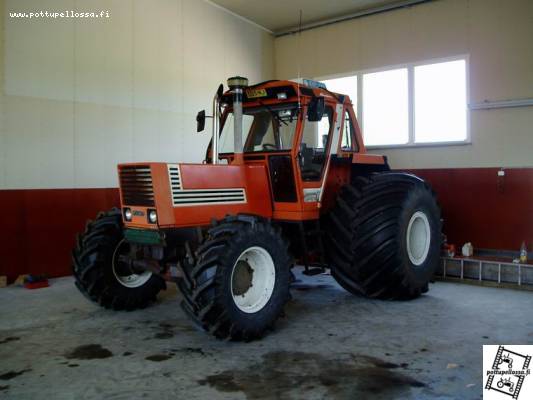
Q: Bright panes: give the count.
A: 3